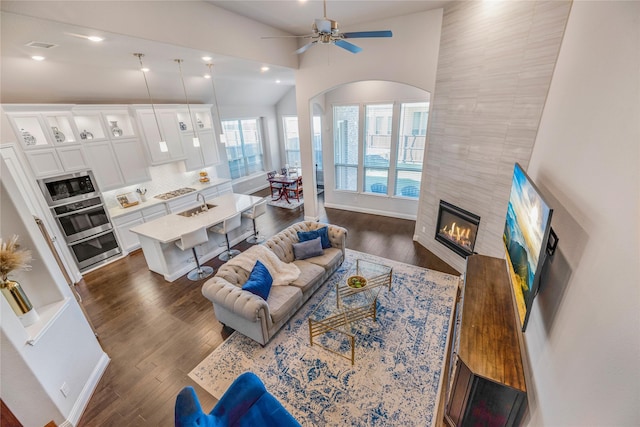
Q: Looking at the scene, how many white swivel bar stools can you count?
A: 3